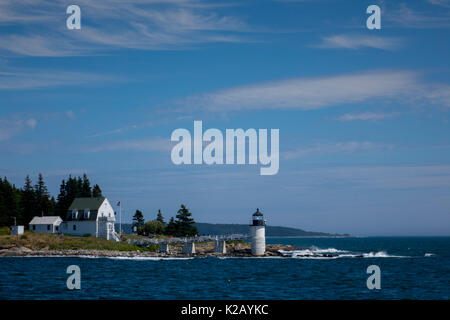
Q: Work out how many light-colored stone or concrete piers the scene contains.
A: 3